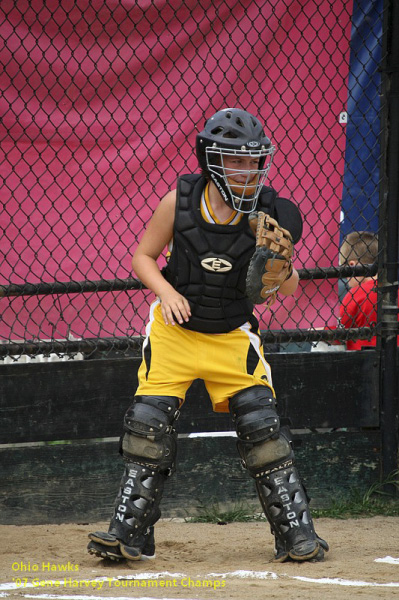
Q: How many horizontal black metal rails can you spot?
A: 2